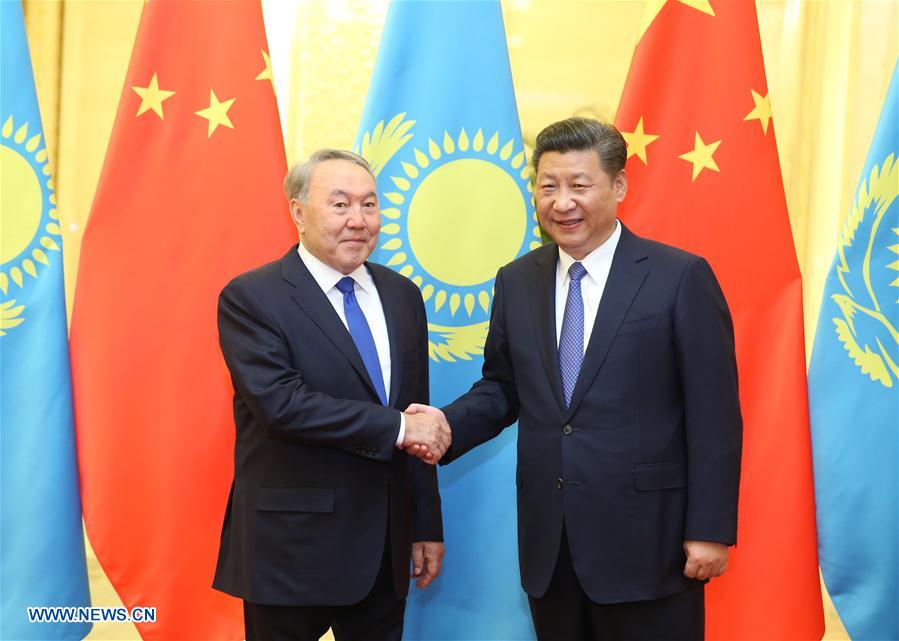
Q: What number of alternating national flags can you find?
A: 5